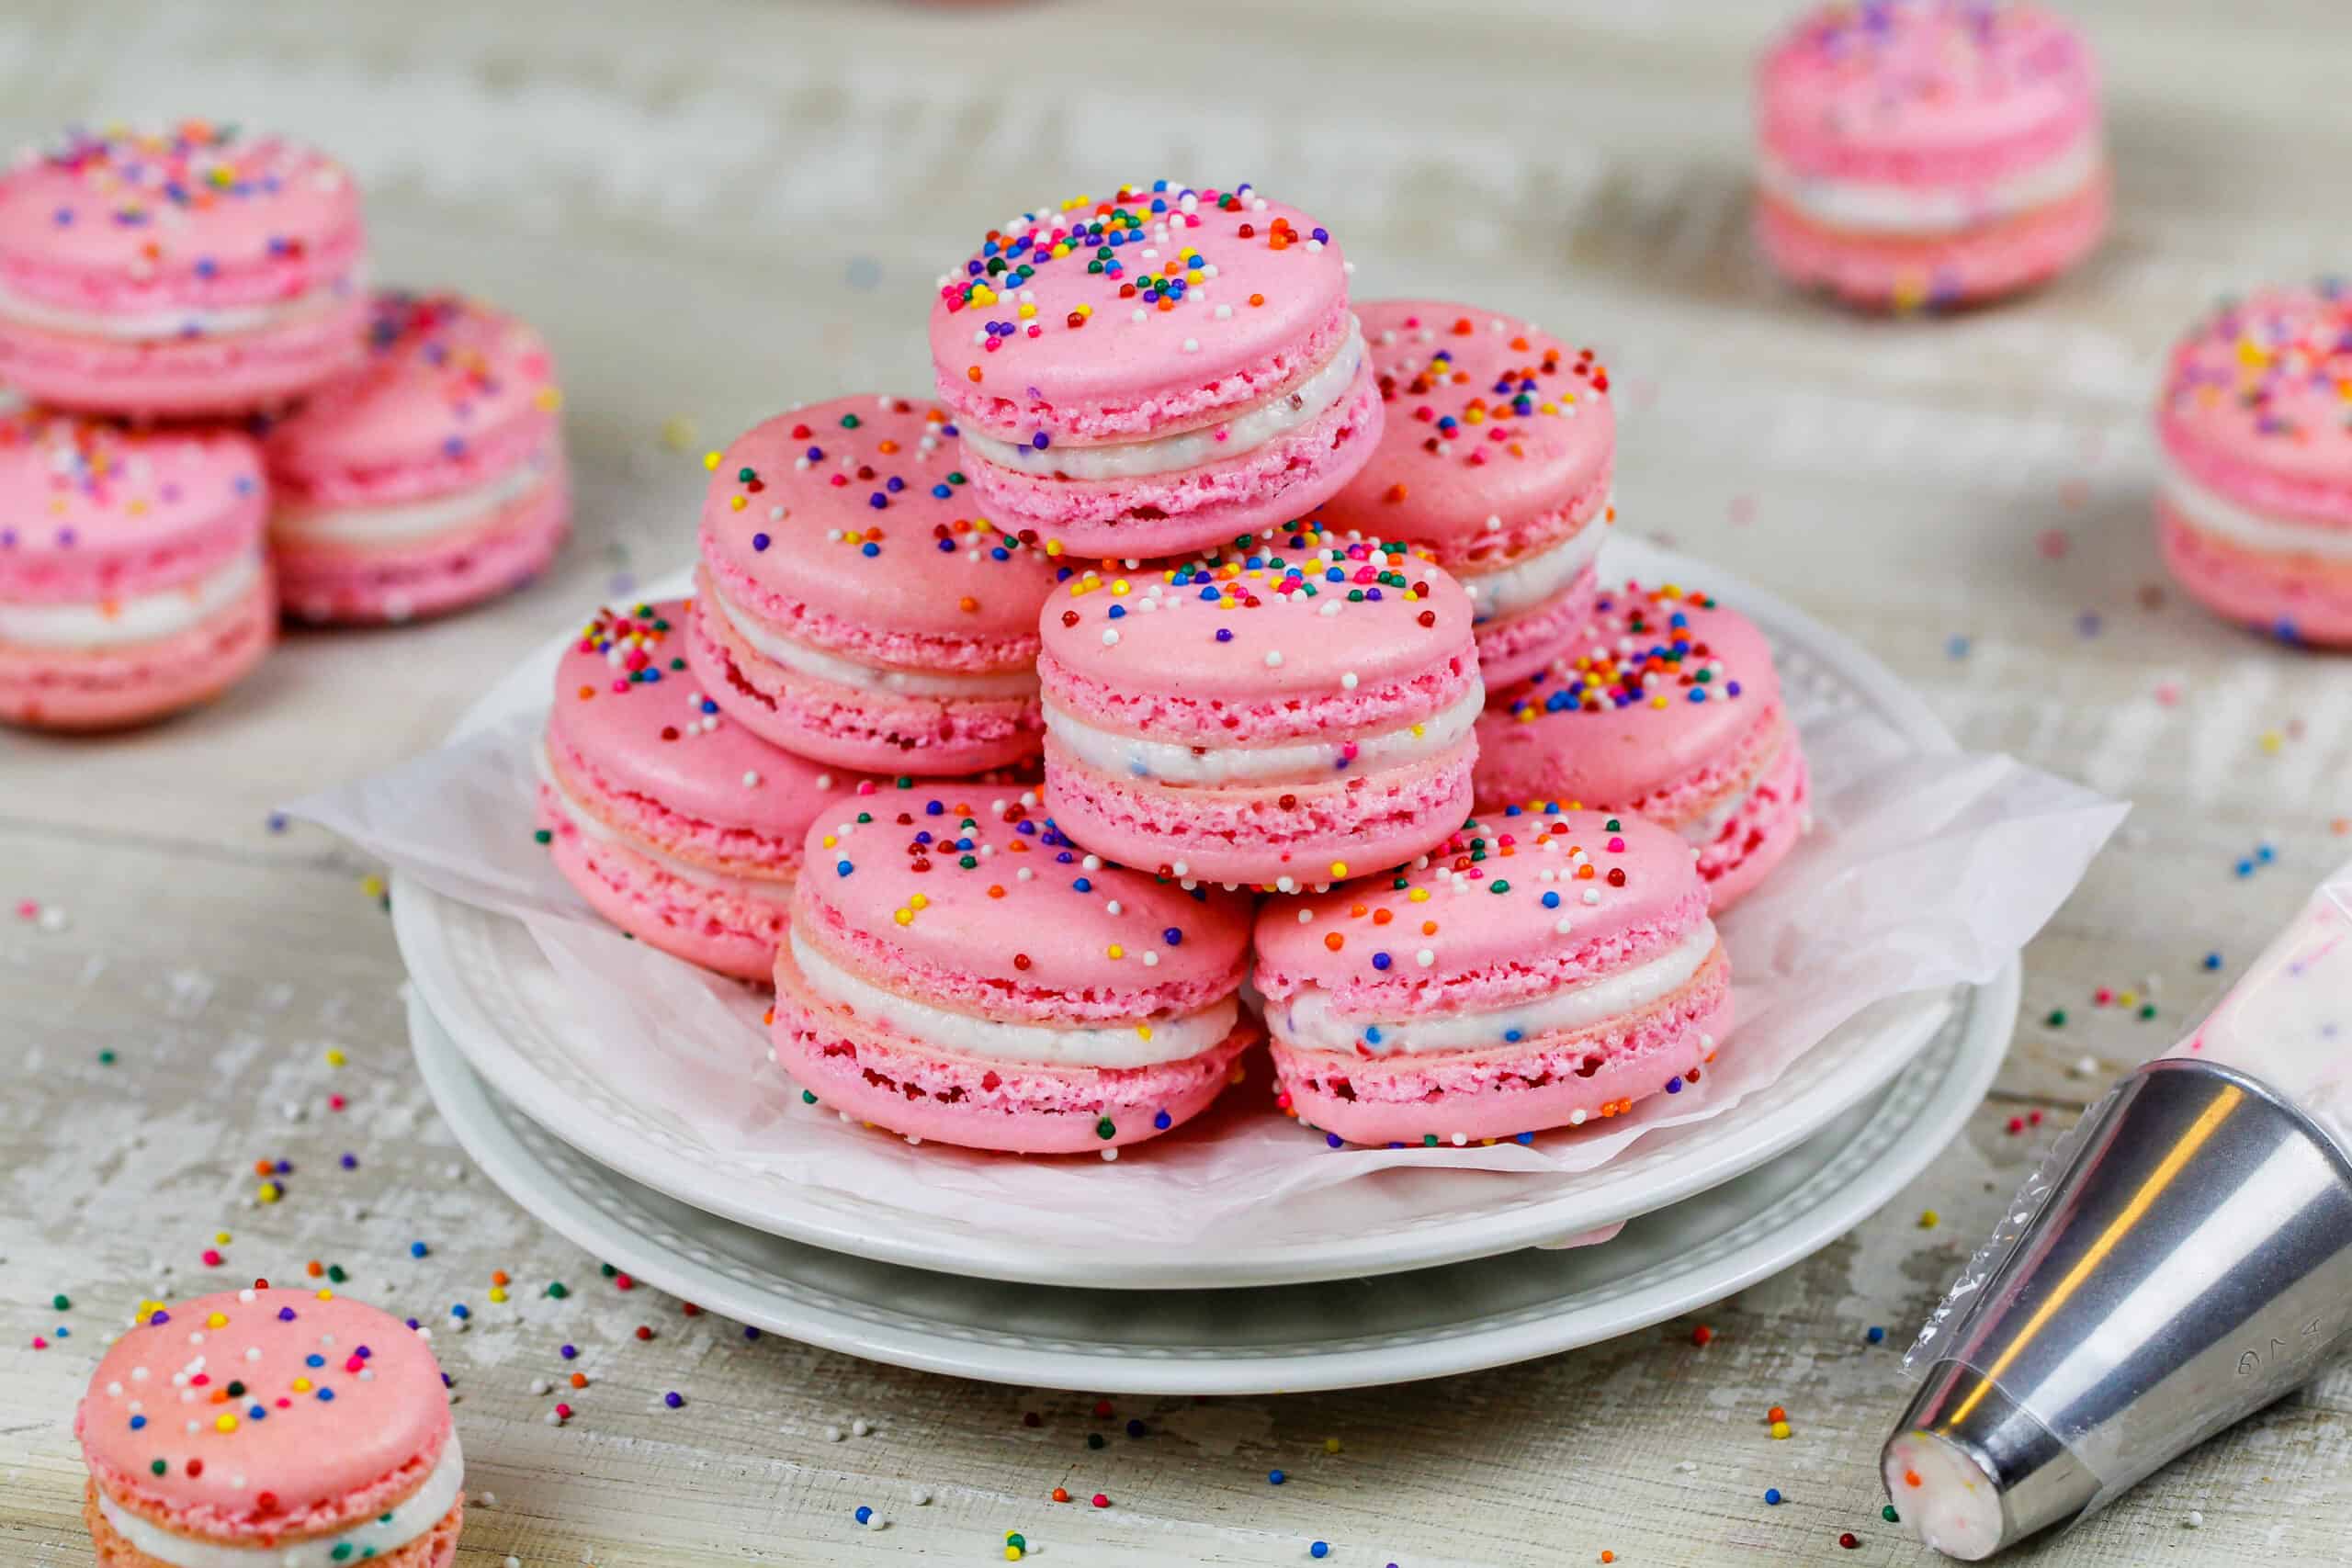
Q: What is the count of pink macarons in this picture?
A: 14